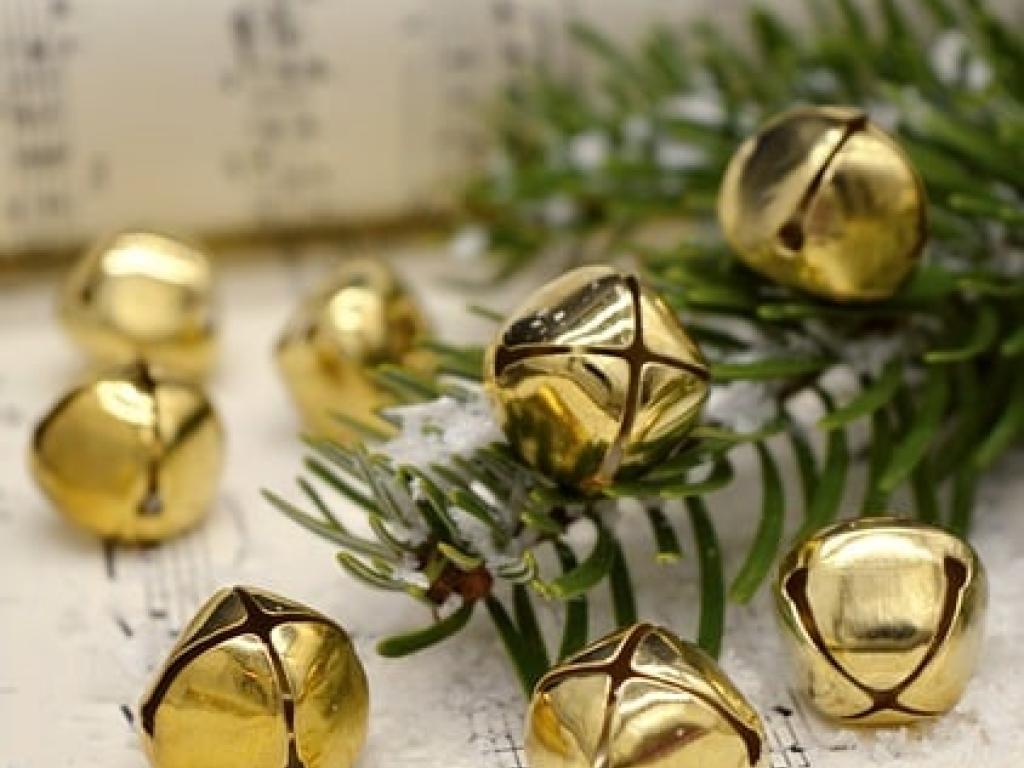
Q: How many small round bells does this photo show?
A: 8